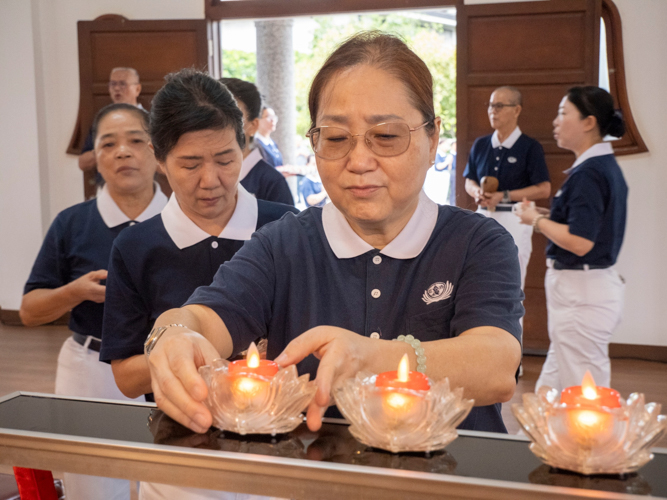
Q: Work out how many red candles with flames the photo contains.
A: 3